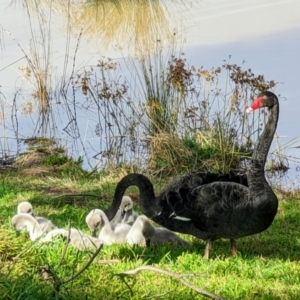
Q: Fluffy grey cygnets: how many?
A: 5